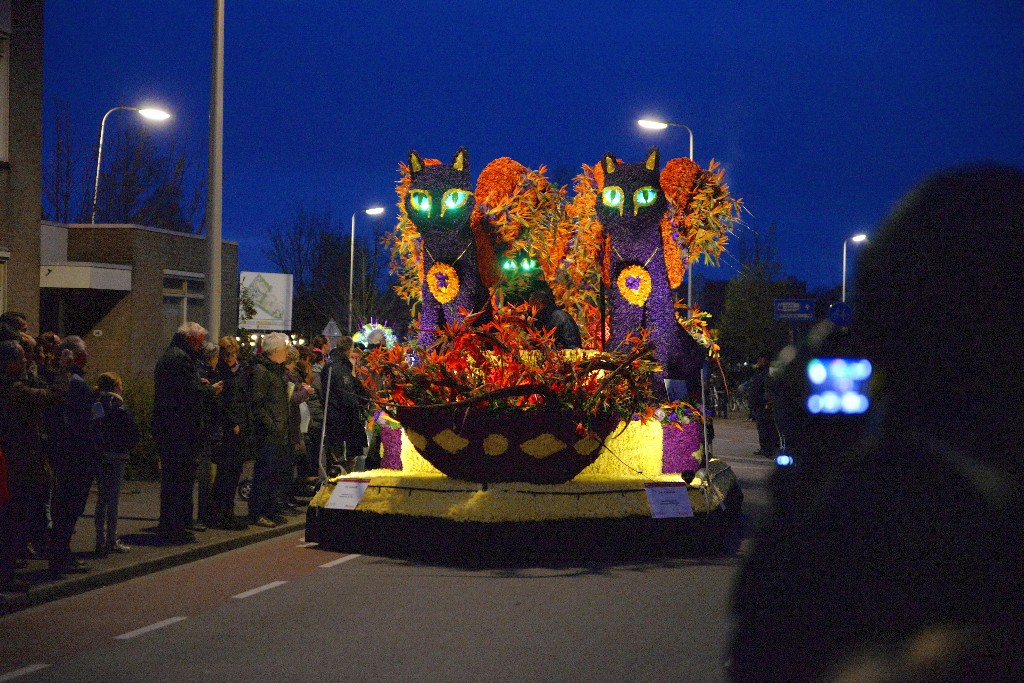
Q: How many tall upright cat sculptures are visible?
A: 2